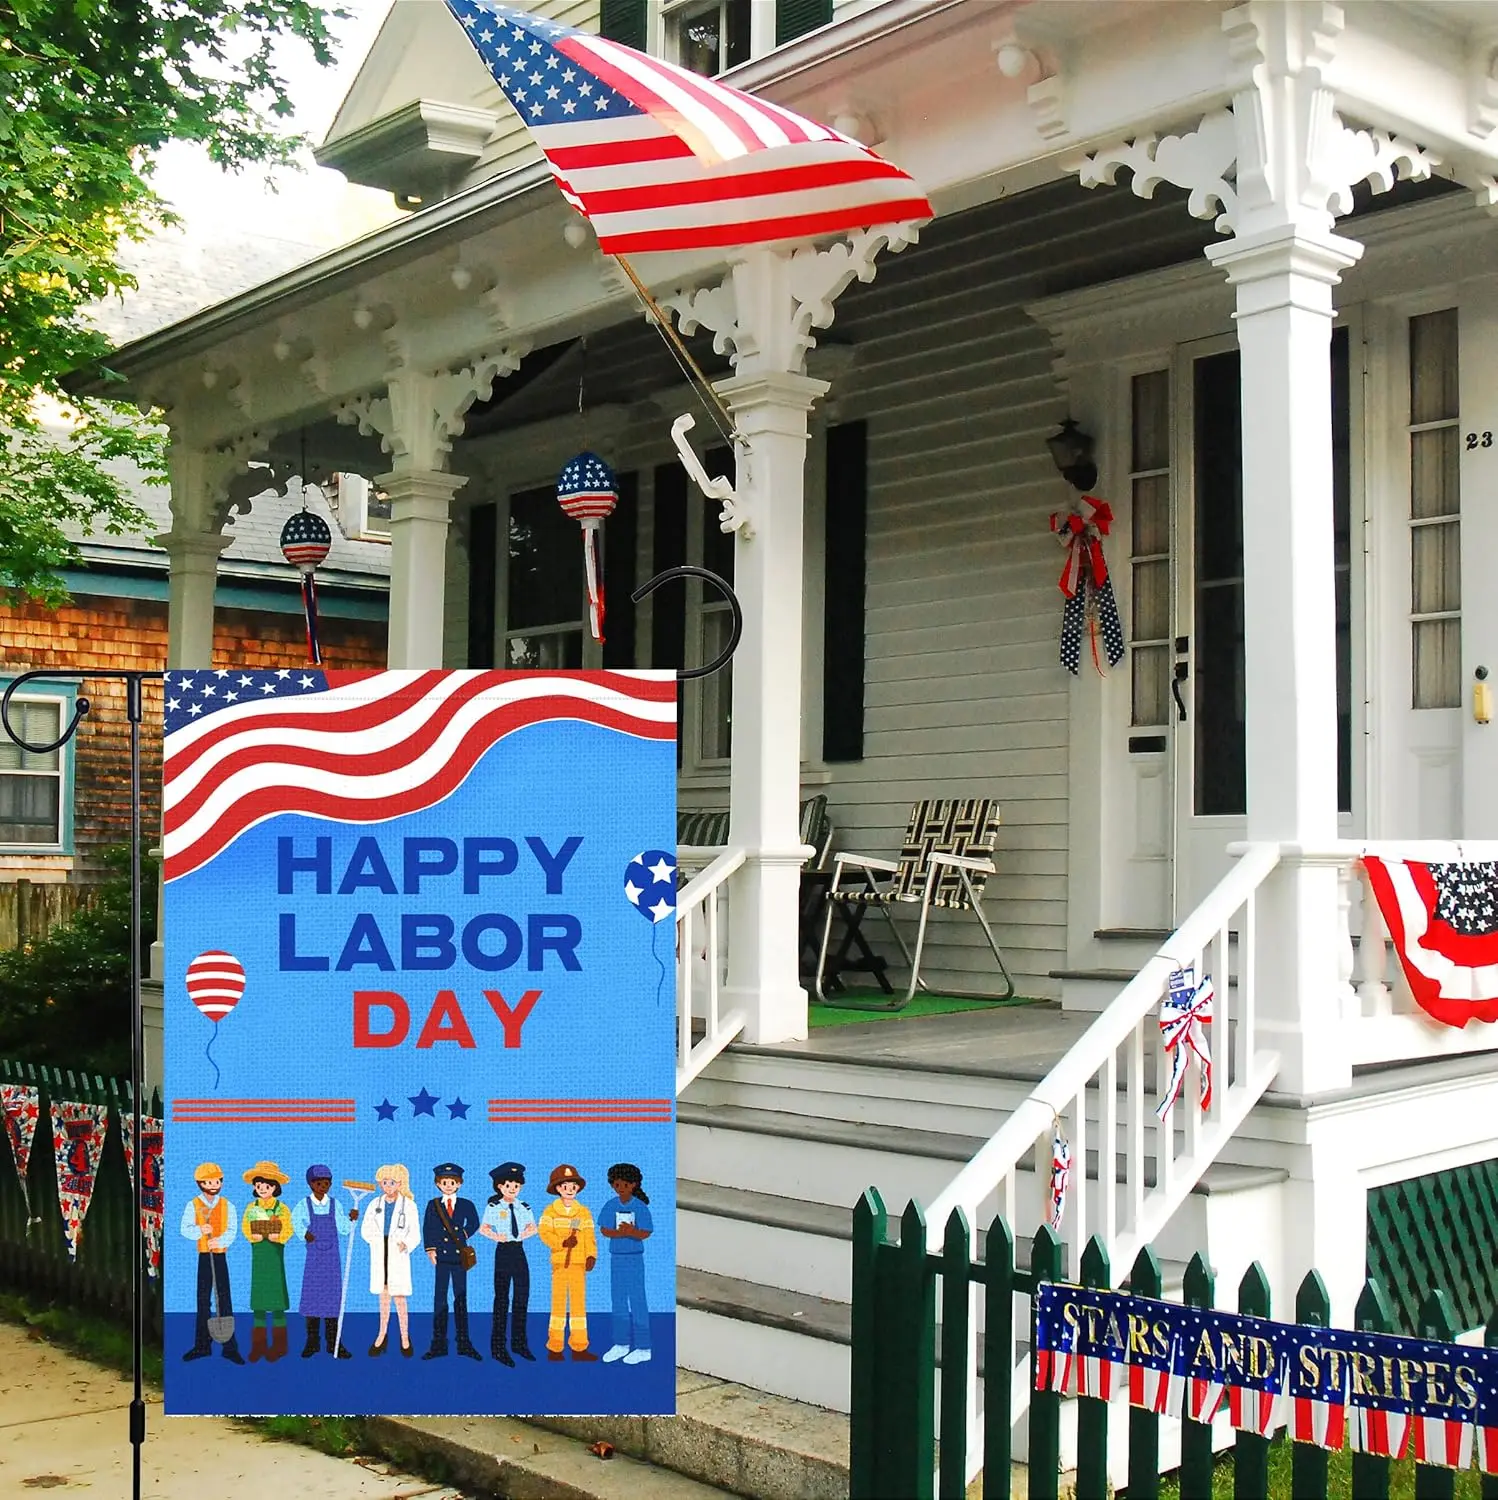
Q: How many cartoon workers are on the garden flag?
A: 8